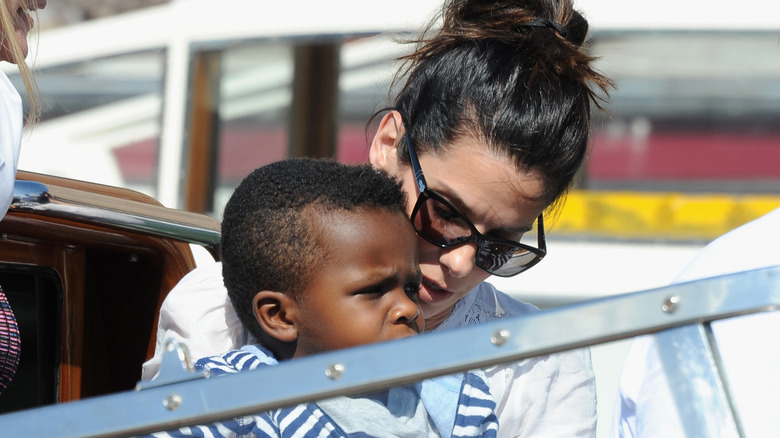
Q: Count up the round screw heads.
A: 4